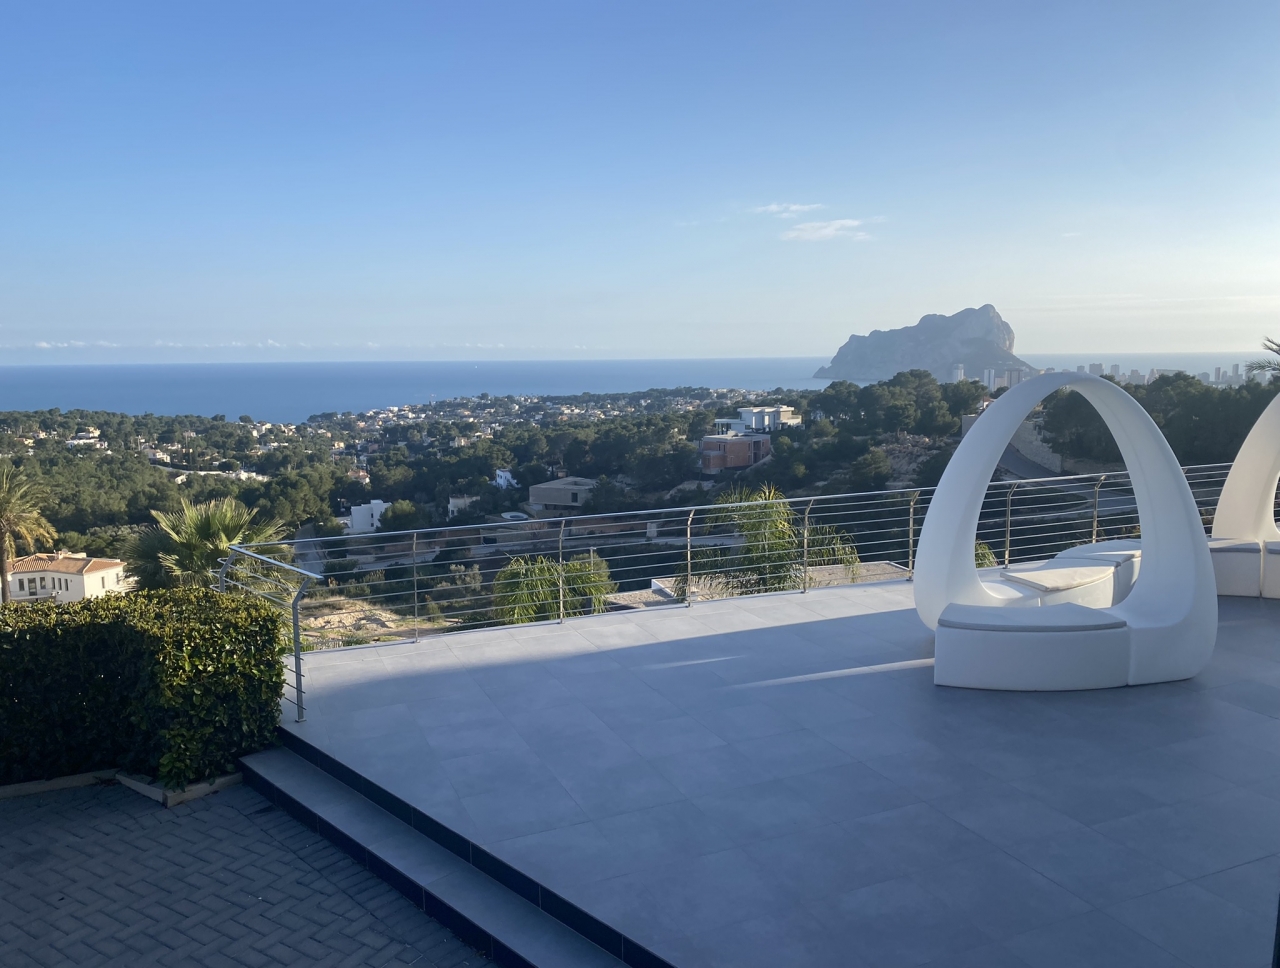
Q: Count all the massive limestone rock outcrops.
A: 1